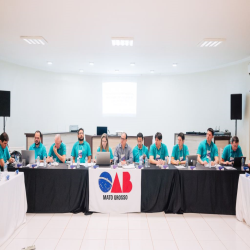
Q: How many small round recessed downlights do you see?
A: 7